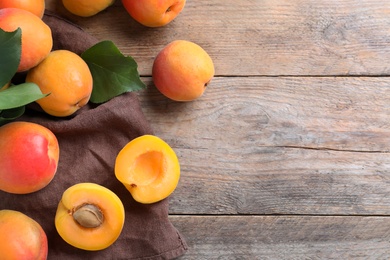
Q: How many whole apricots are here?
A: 8